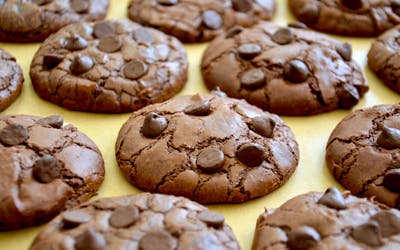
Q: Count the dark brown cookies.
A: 12